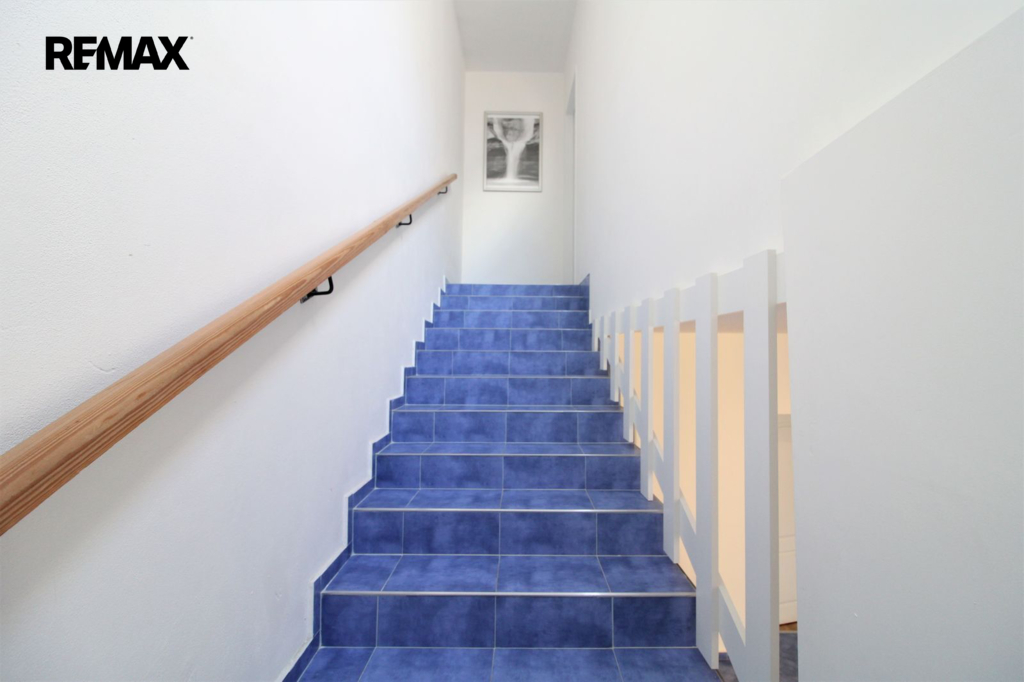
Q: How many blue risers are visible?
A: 10